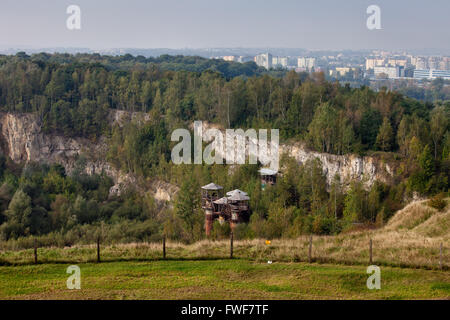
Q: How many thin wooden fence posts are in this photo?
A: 7